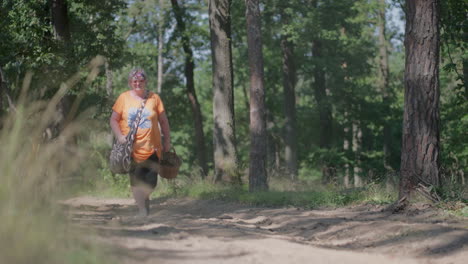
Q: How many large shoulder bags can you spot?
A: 1